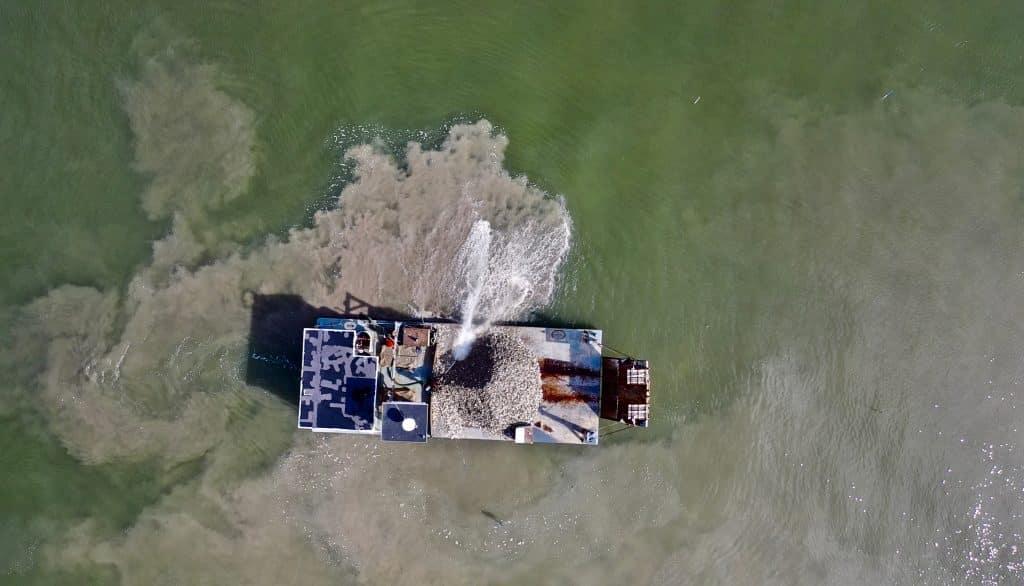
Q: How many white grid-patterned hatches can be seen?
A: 2